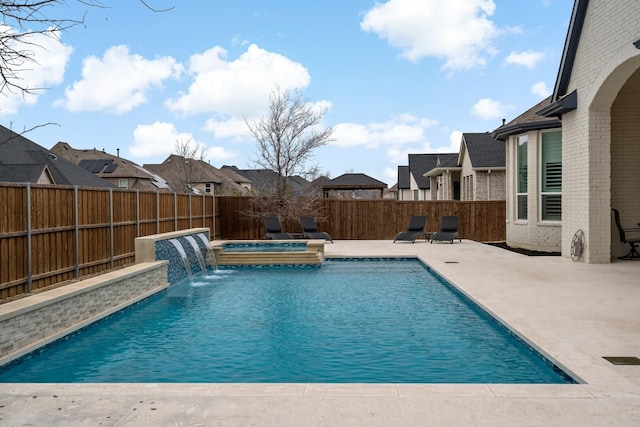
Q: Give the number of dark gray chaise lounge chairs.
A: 4